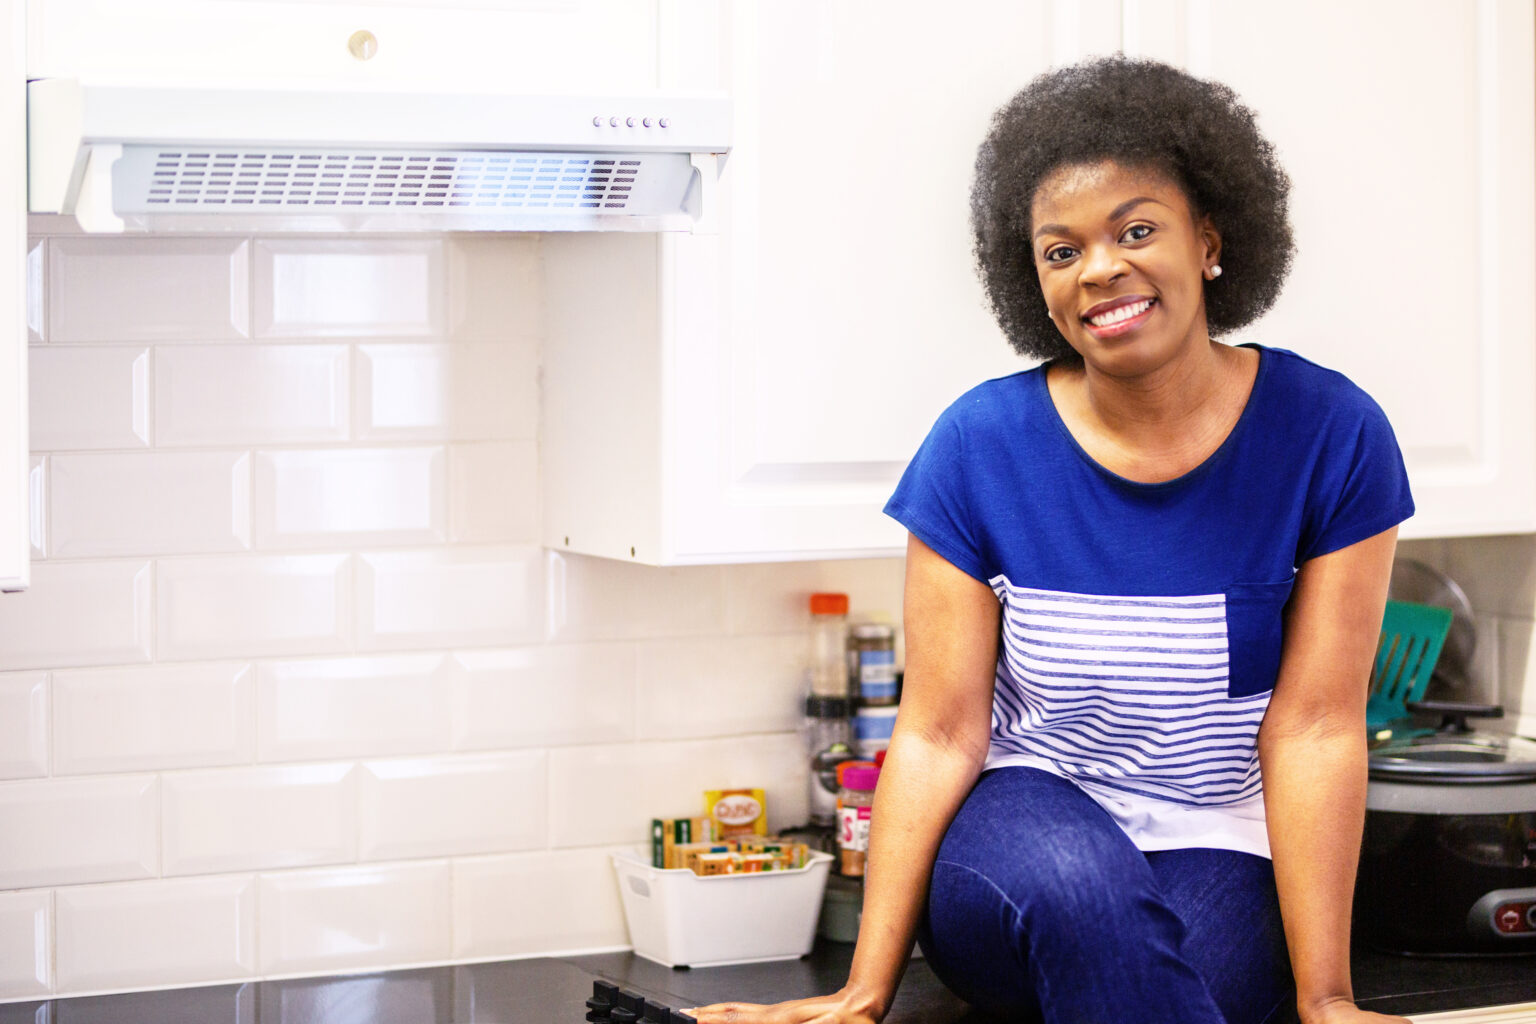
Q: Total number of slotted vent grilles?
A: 1